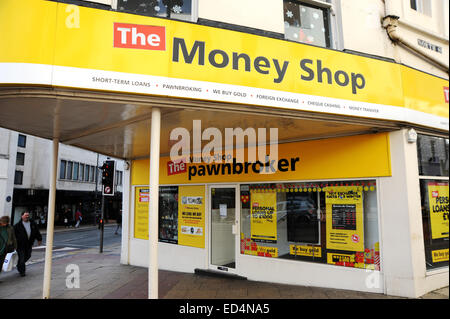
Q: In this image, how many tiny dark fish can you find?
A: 0